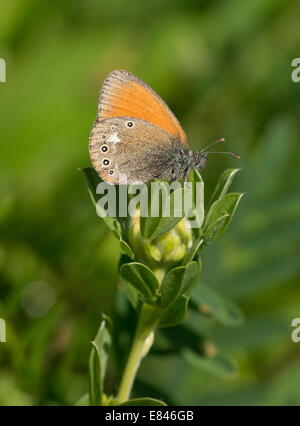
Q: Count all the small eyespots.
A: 6